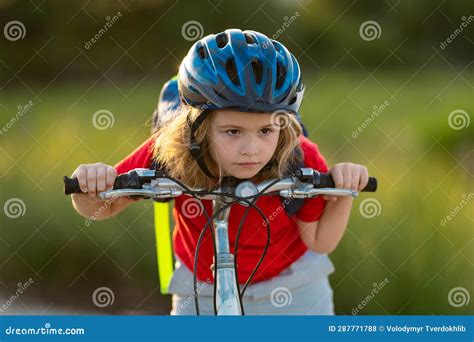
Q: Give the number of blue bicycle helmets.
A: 1